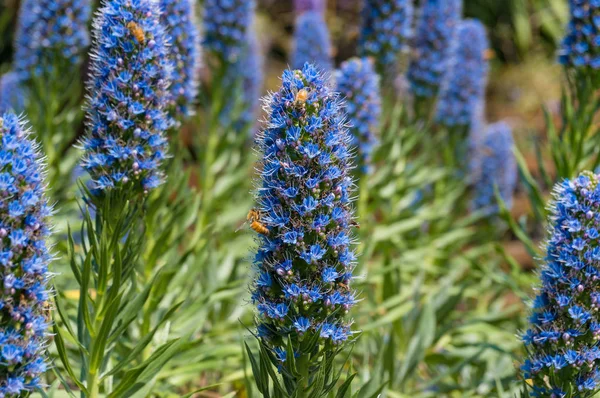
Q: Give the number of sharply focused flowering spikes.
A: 4